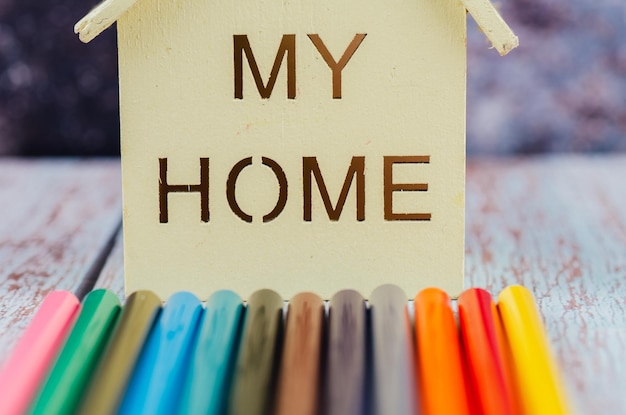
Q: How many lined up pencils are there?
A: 12